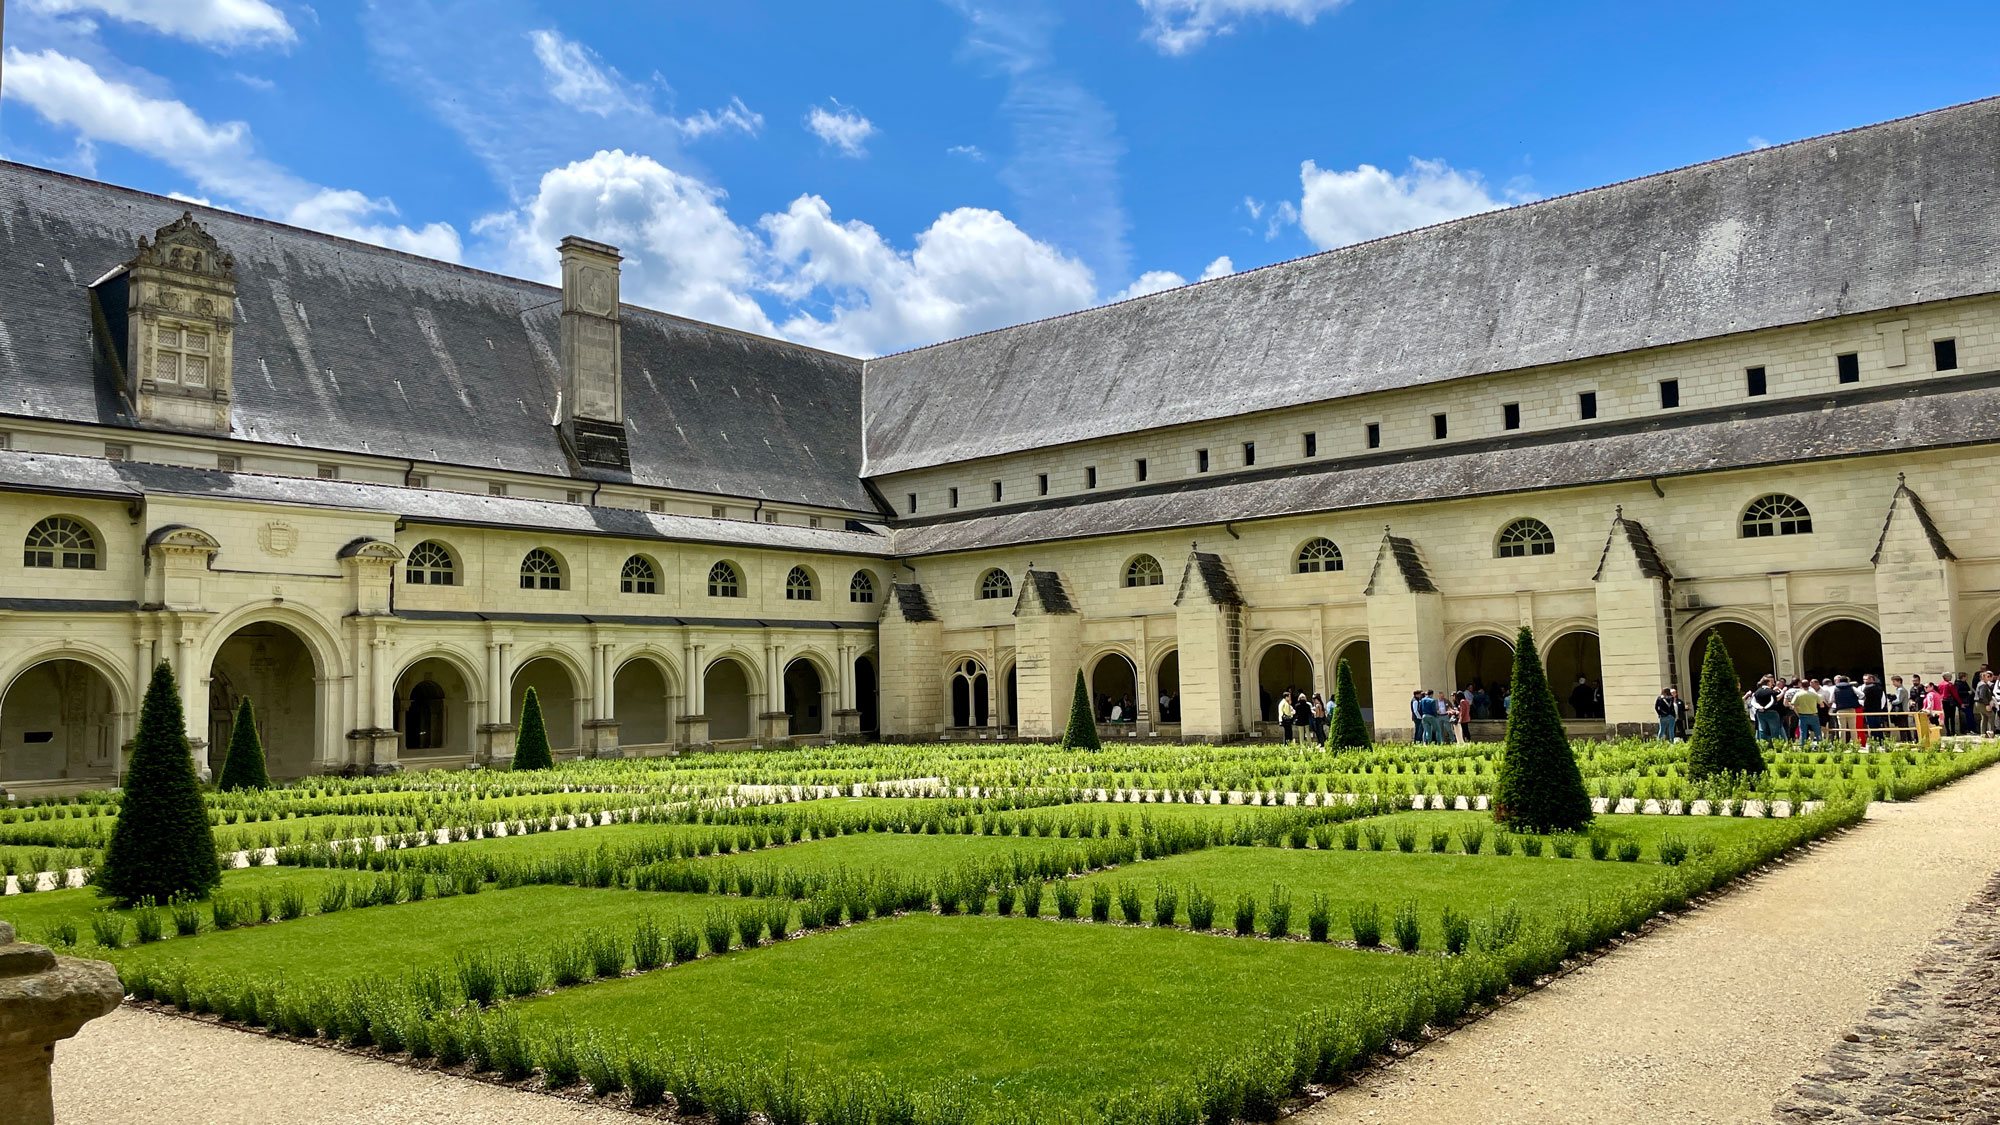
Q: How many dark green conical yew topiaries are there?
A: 7